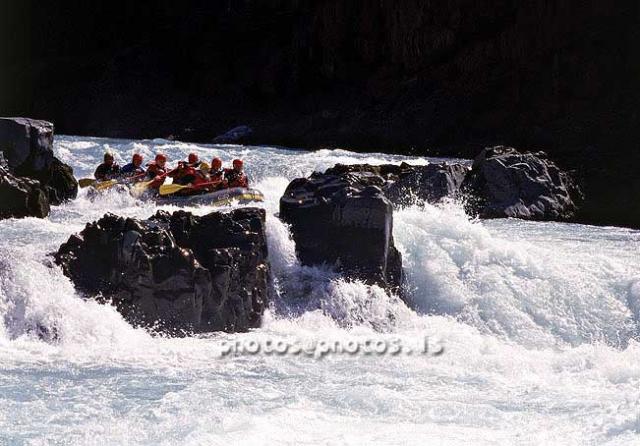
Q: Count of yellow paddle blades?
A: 4